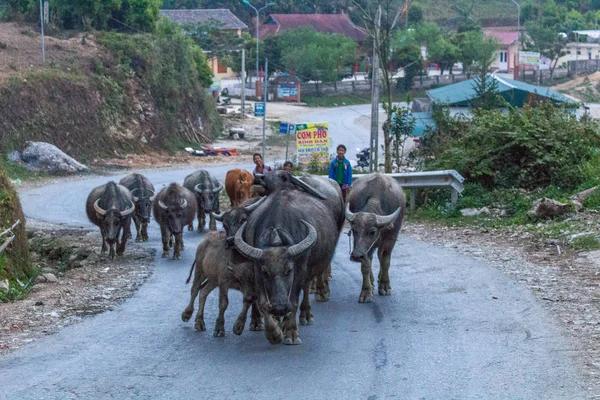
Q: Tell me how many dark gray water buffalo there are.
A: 9